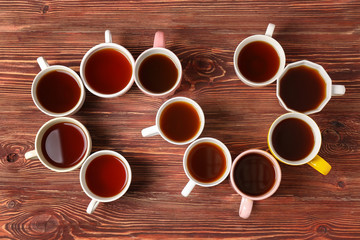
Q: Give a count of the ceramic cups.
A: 11